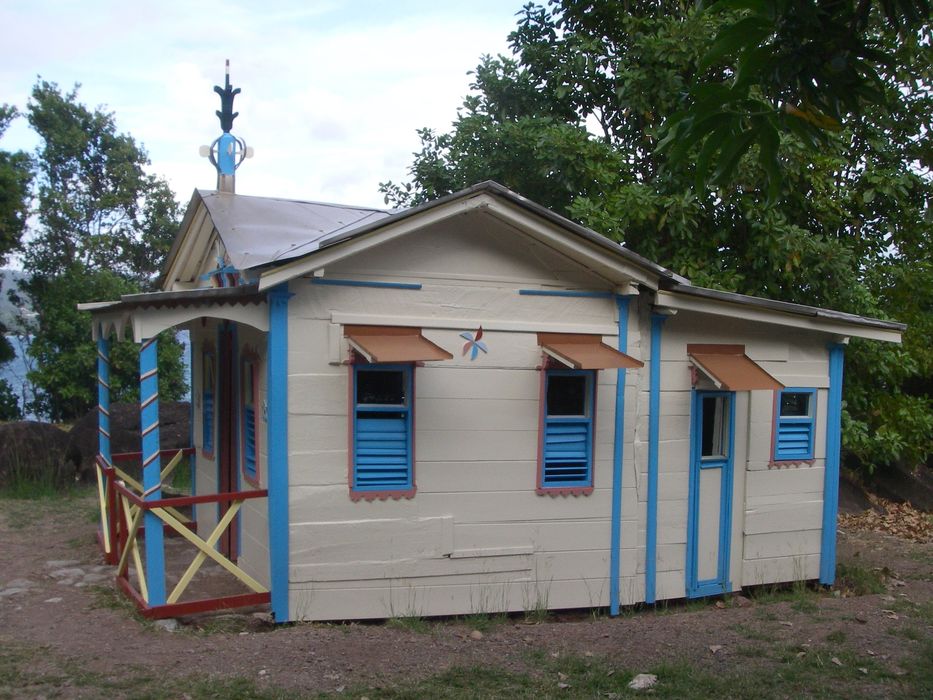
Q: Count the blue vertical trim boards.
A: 4